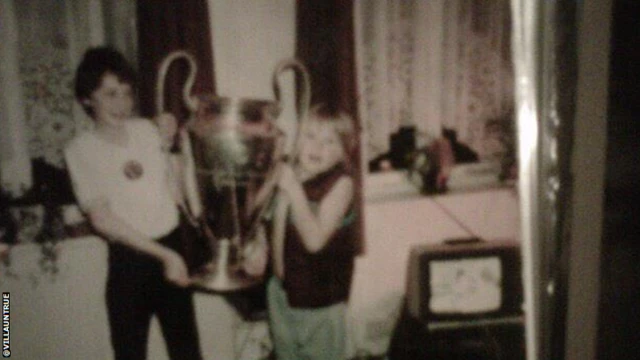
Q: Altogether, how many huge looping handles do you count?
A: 2